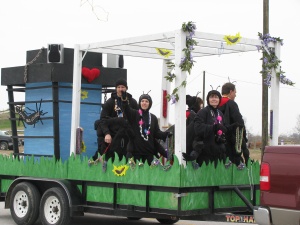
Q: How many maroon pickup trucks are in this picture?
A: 1